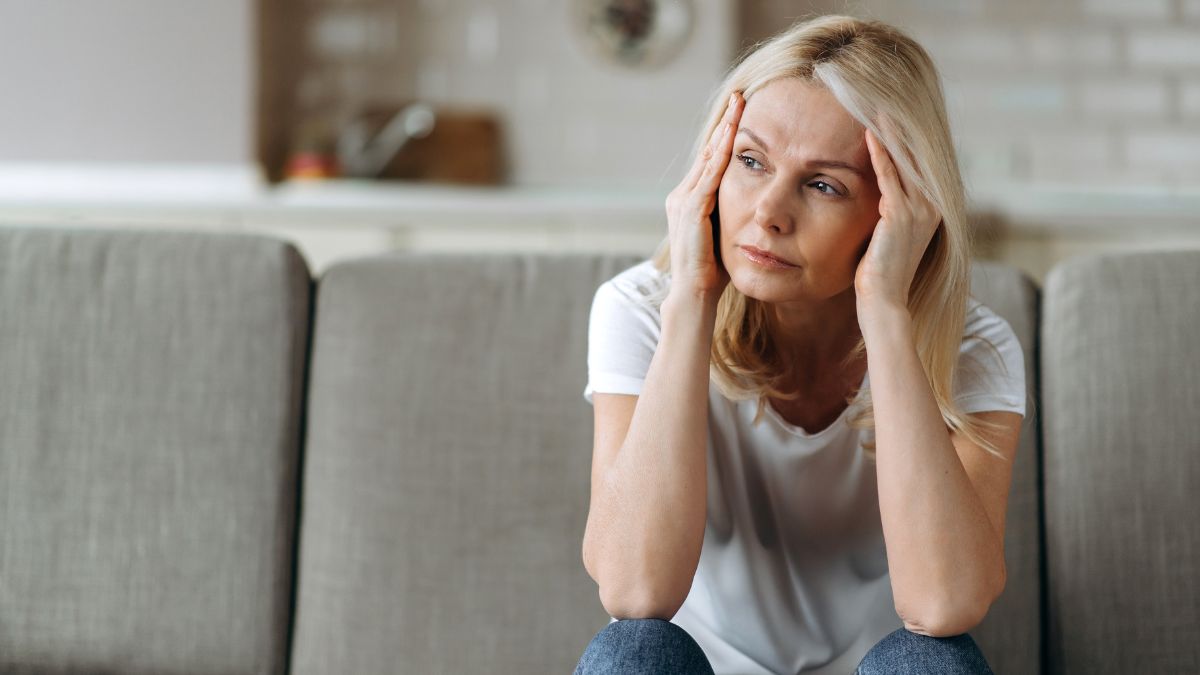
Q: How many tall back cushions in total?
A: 3